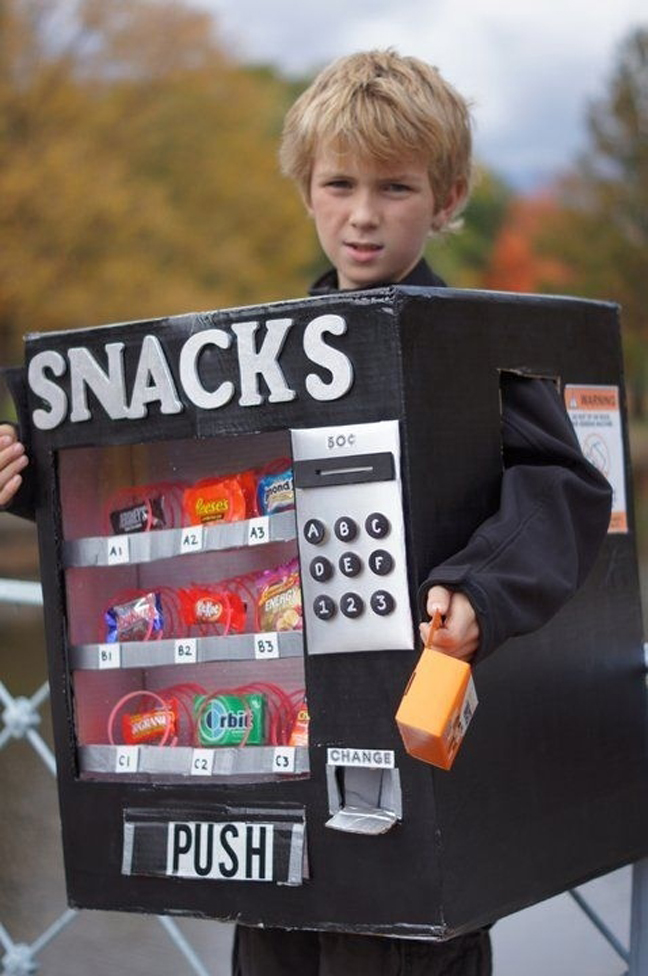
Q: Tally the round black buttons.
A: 9